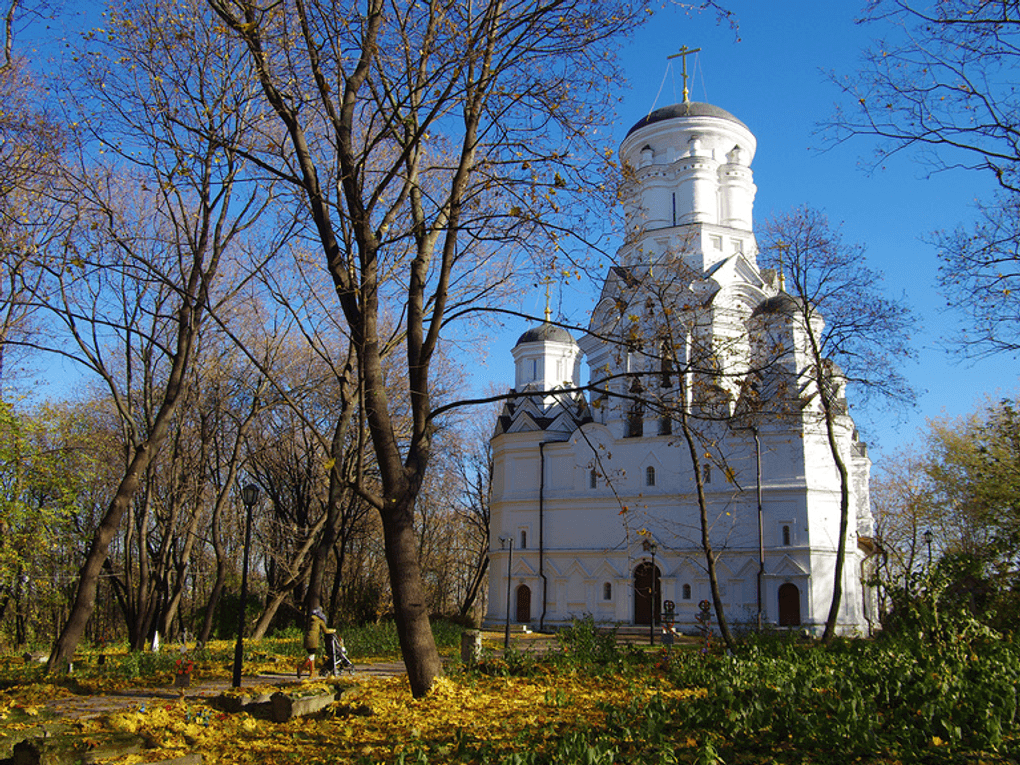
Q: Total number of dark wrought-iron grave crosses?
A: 2